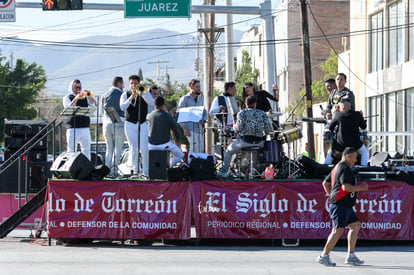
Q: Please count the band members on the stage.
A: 12